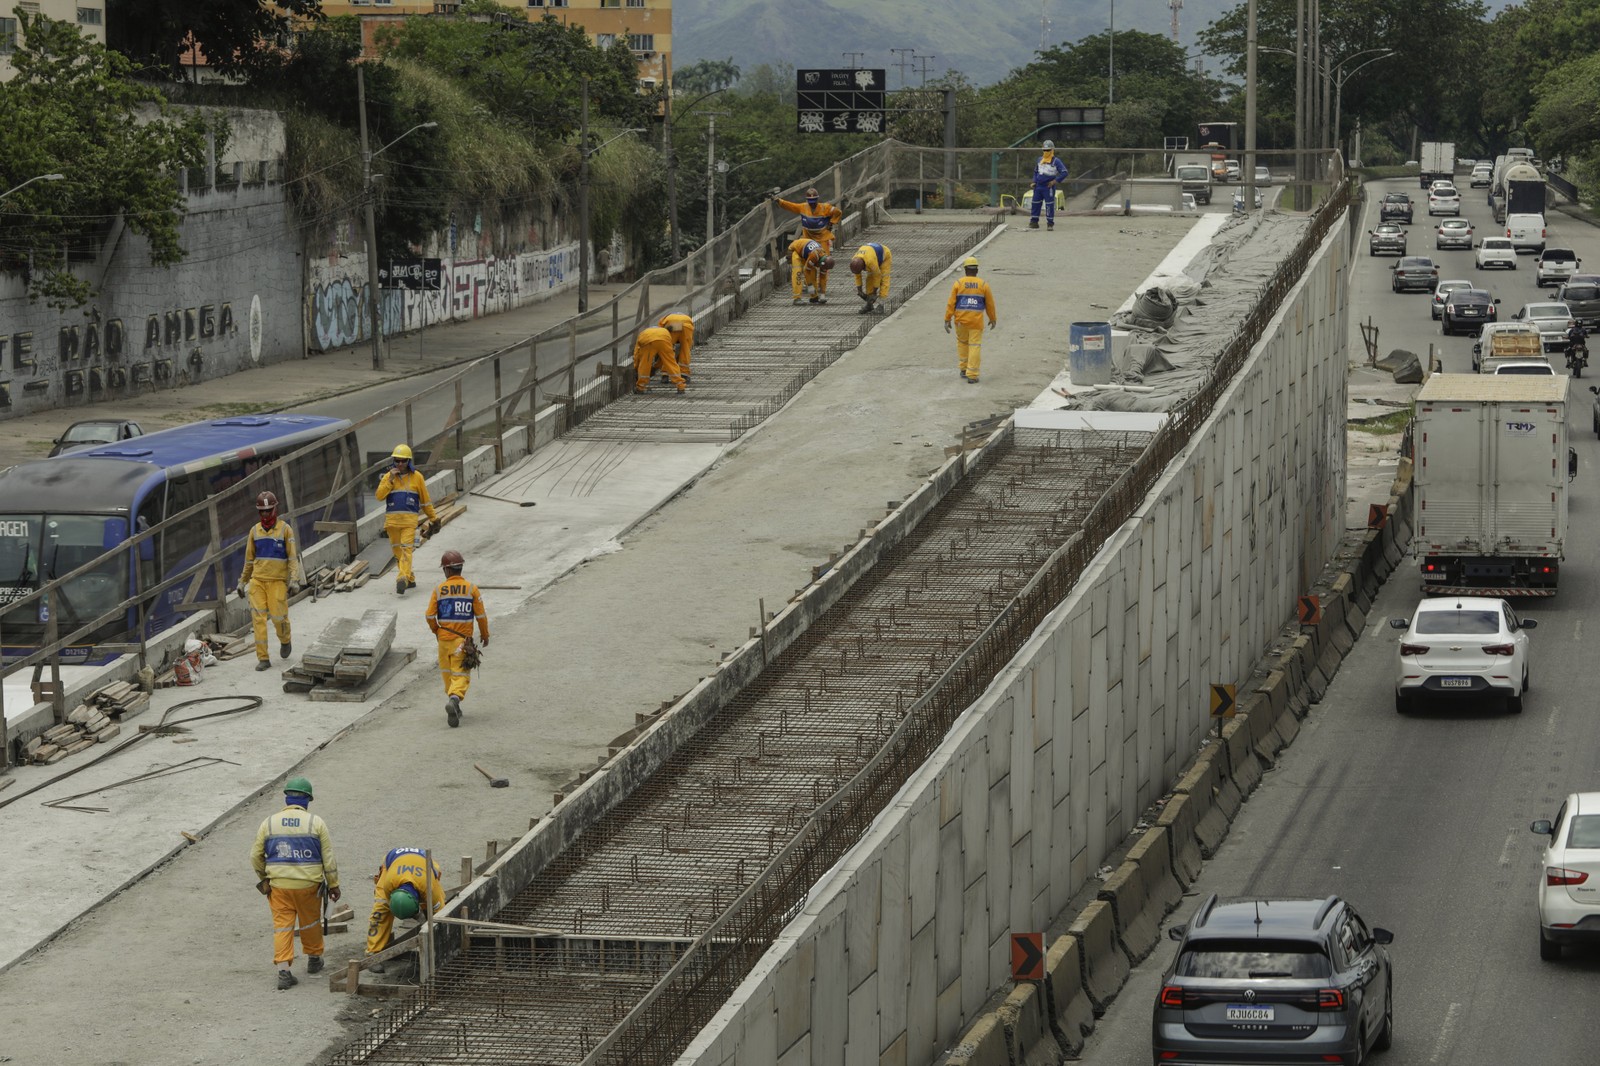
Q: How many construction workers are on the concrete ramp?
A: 12